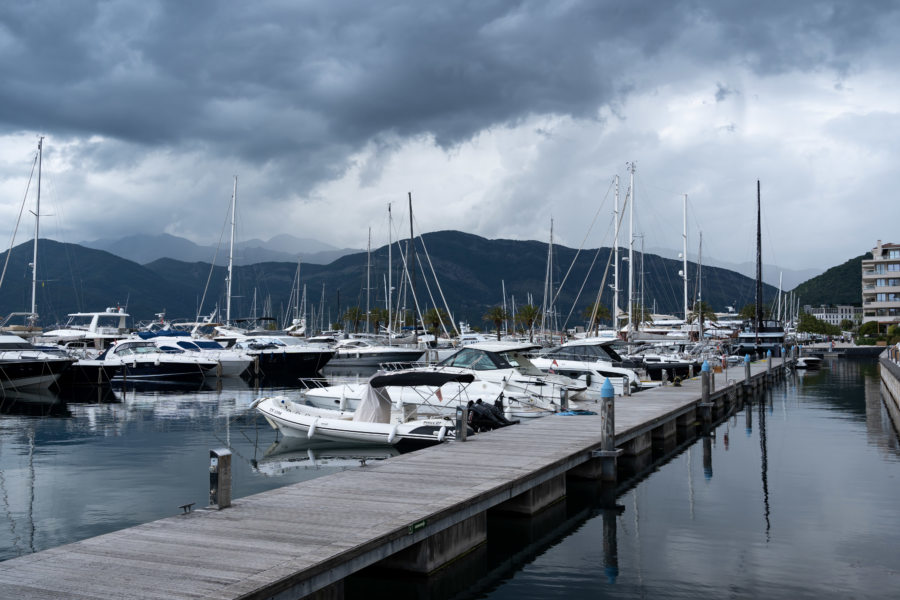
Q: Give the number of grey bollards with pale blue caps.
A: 7